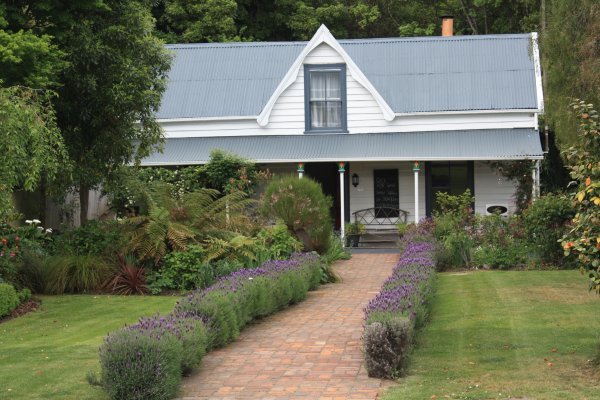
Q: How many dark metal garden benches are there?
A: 1